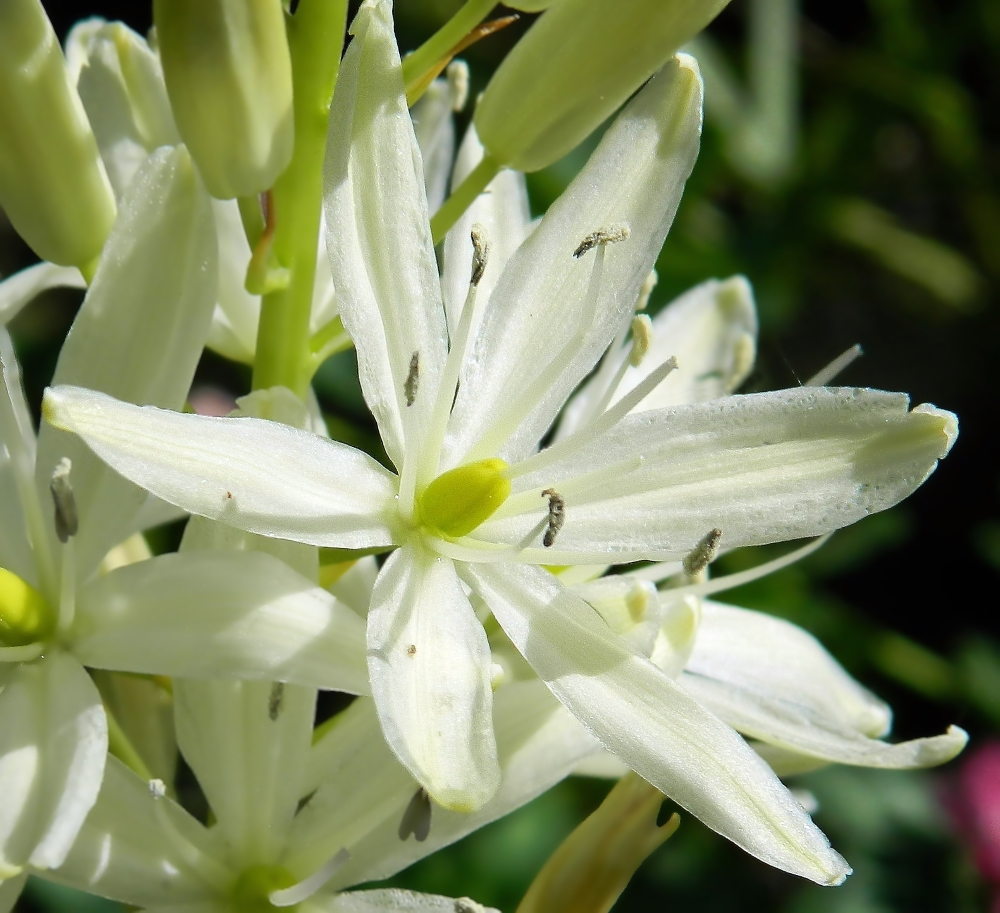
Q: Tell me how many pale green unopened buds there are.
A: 3